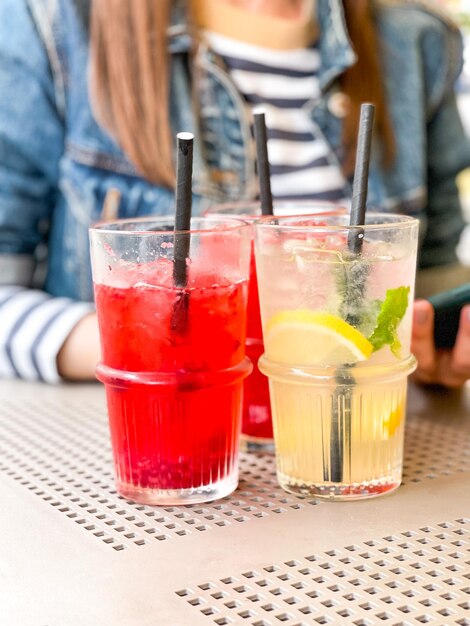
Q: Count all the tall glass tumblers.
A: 3